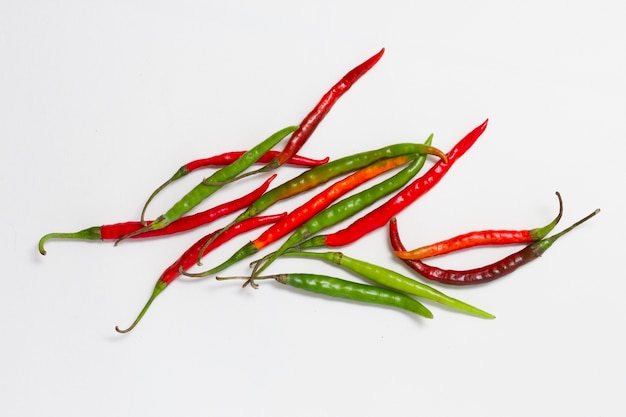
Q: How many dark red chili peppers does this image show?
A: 1